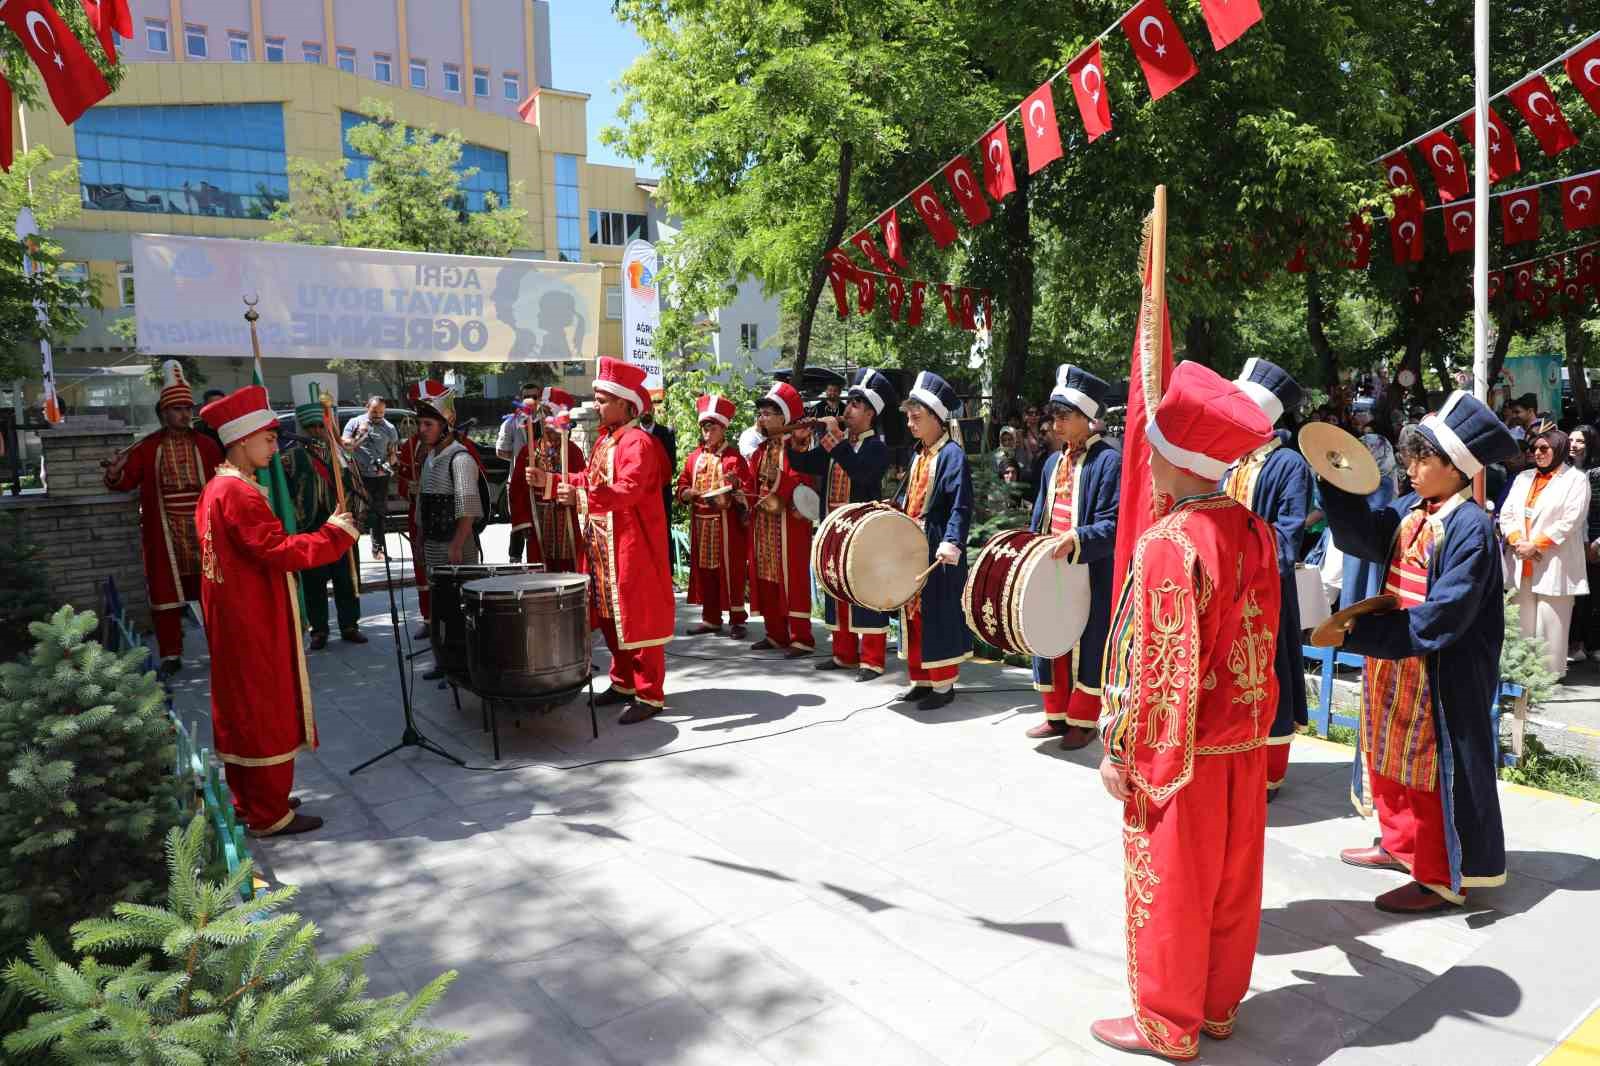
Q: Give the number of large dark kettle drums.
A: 2